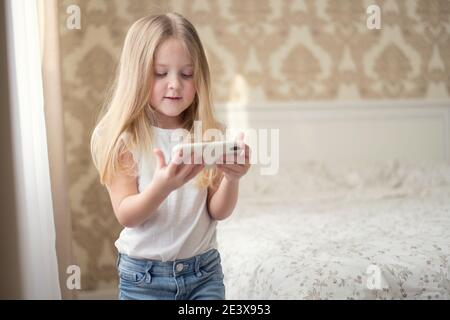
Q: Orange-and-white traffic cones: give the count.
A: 0